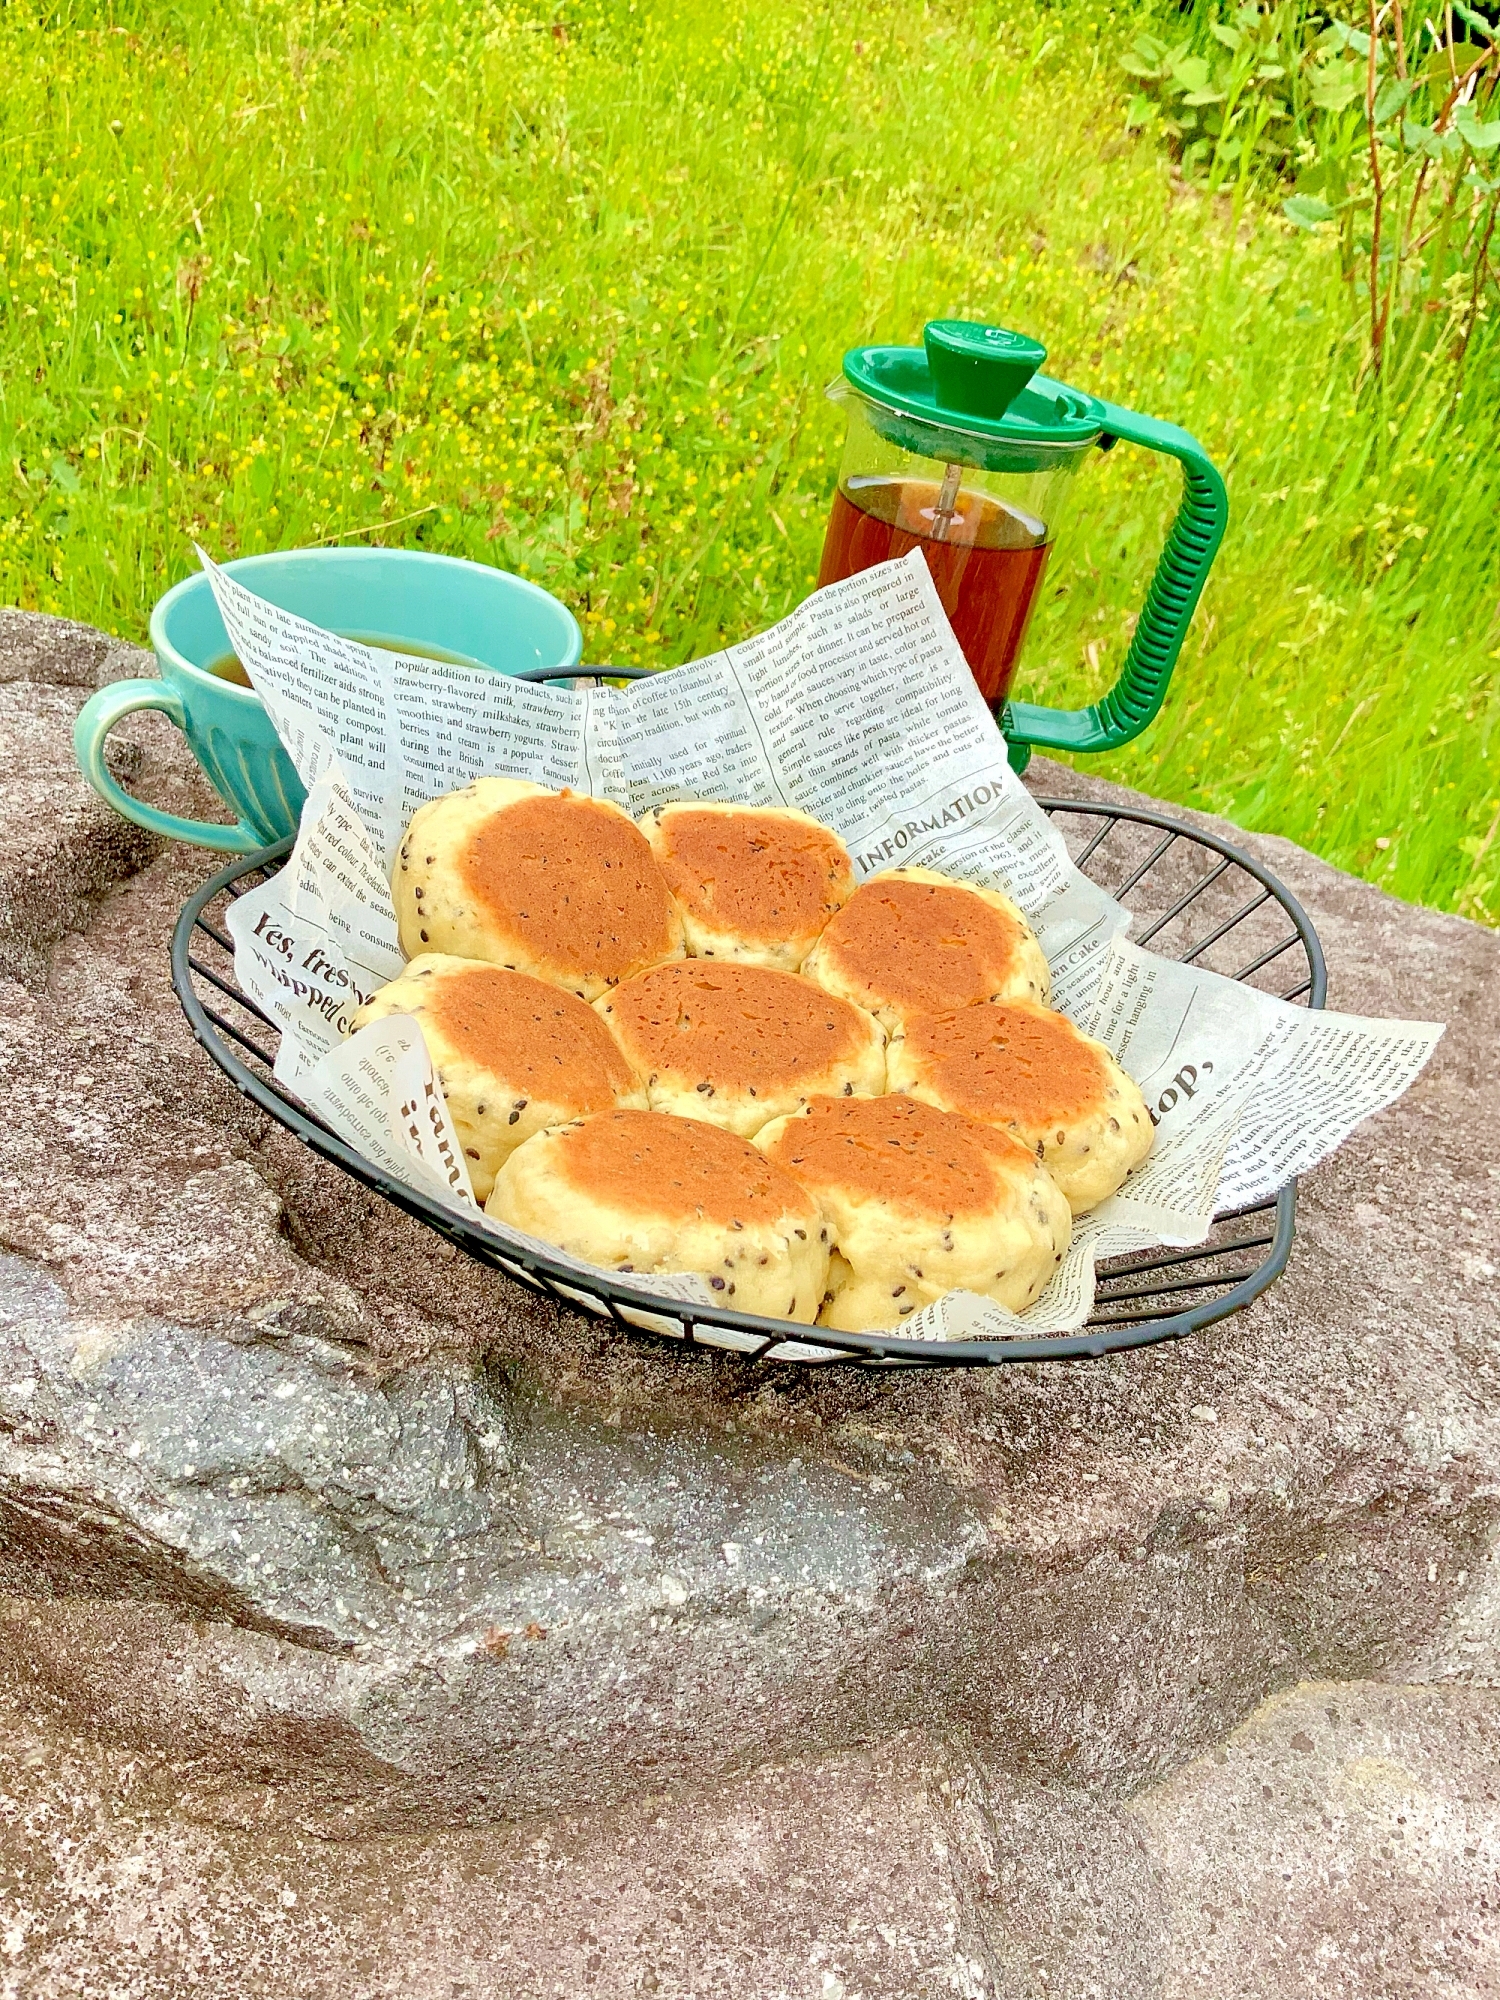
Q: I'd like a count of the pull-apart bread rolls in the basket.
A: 8